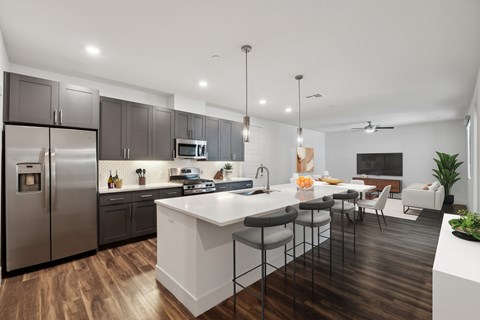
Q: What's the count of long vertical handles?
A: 2